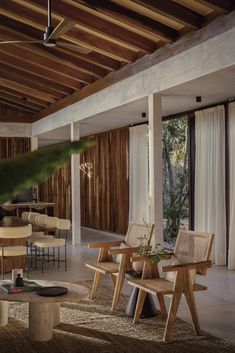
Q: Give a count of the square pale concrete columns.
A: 3